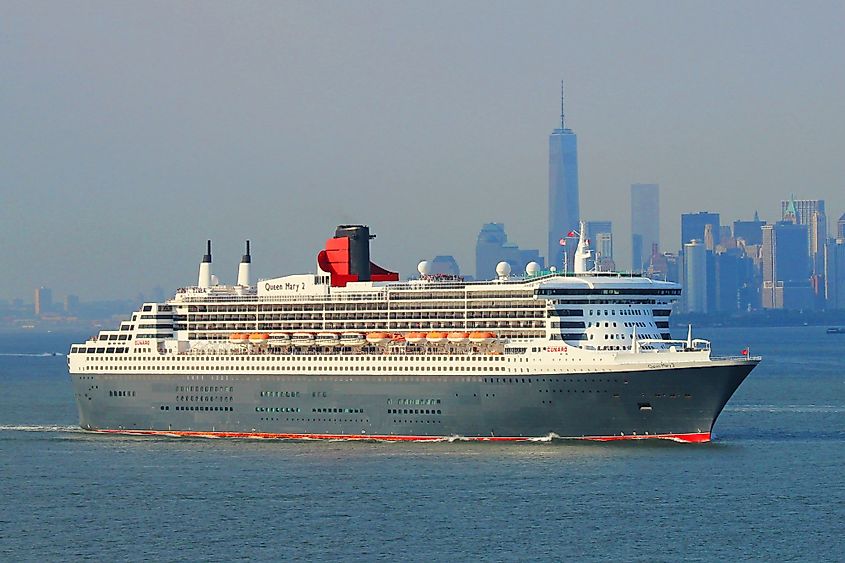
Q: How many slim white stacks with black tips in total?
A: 2